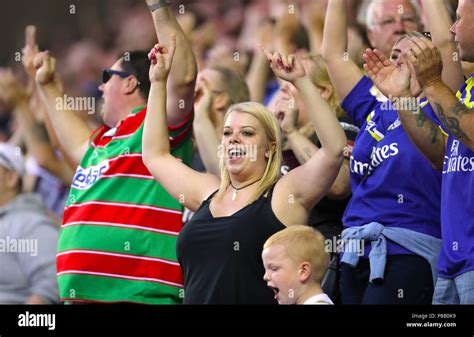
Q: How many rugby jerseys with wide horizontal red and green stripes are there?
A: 1